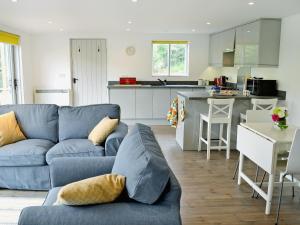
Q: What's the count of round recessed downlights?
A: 9